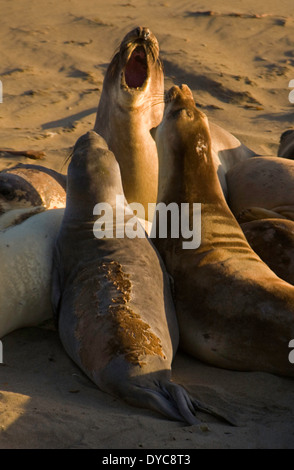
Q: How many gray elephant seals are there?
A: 1